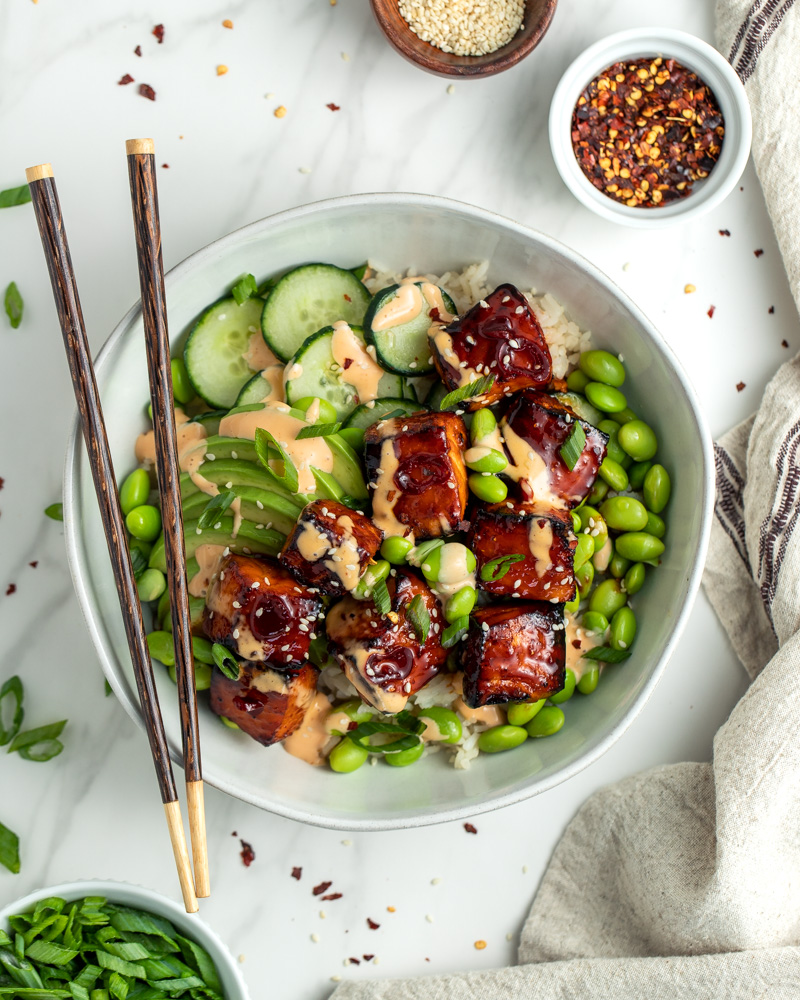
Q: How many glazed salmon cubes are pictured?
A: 9